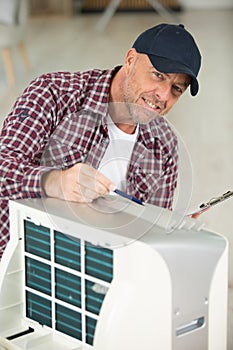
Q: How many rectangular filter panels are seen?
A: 9